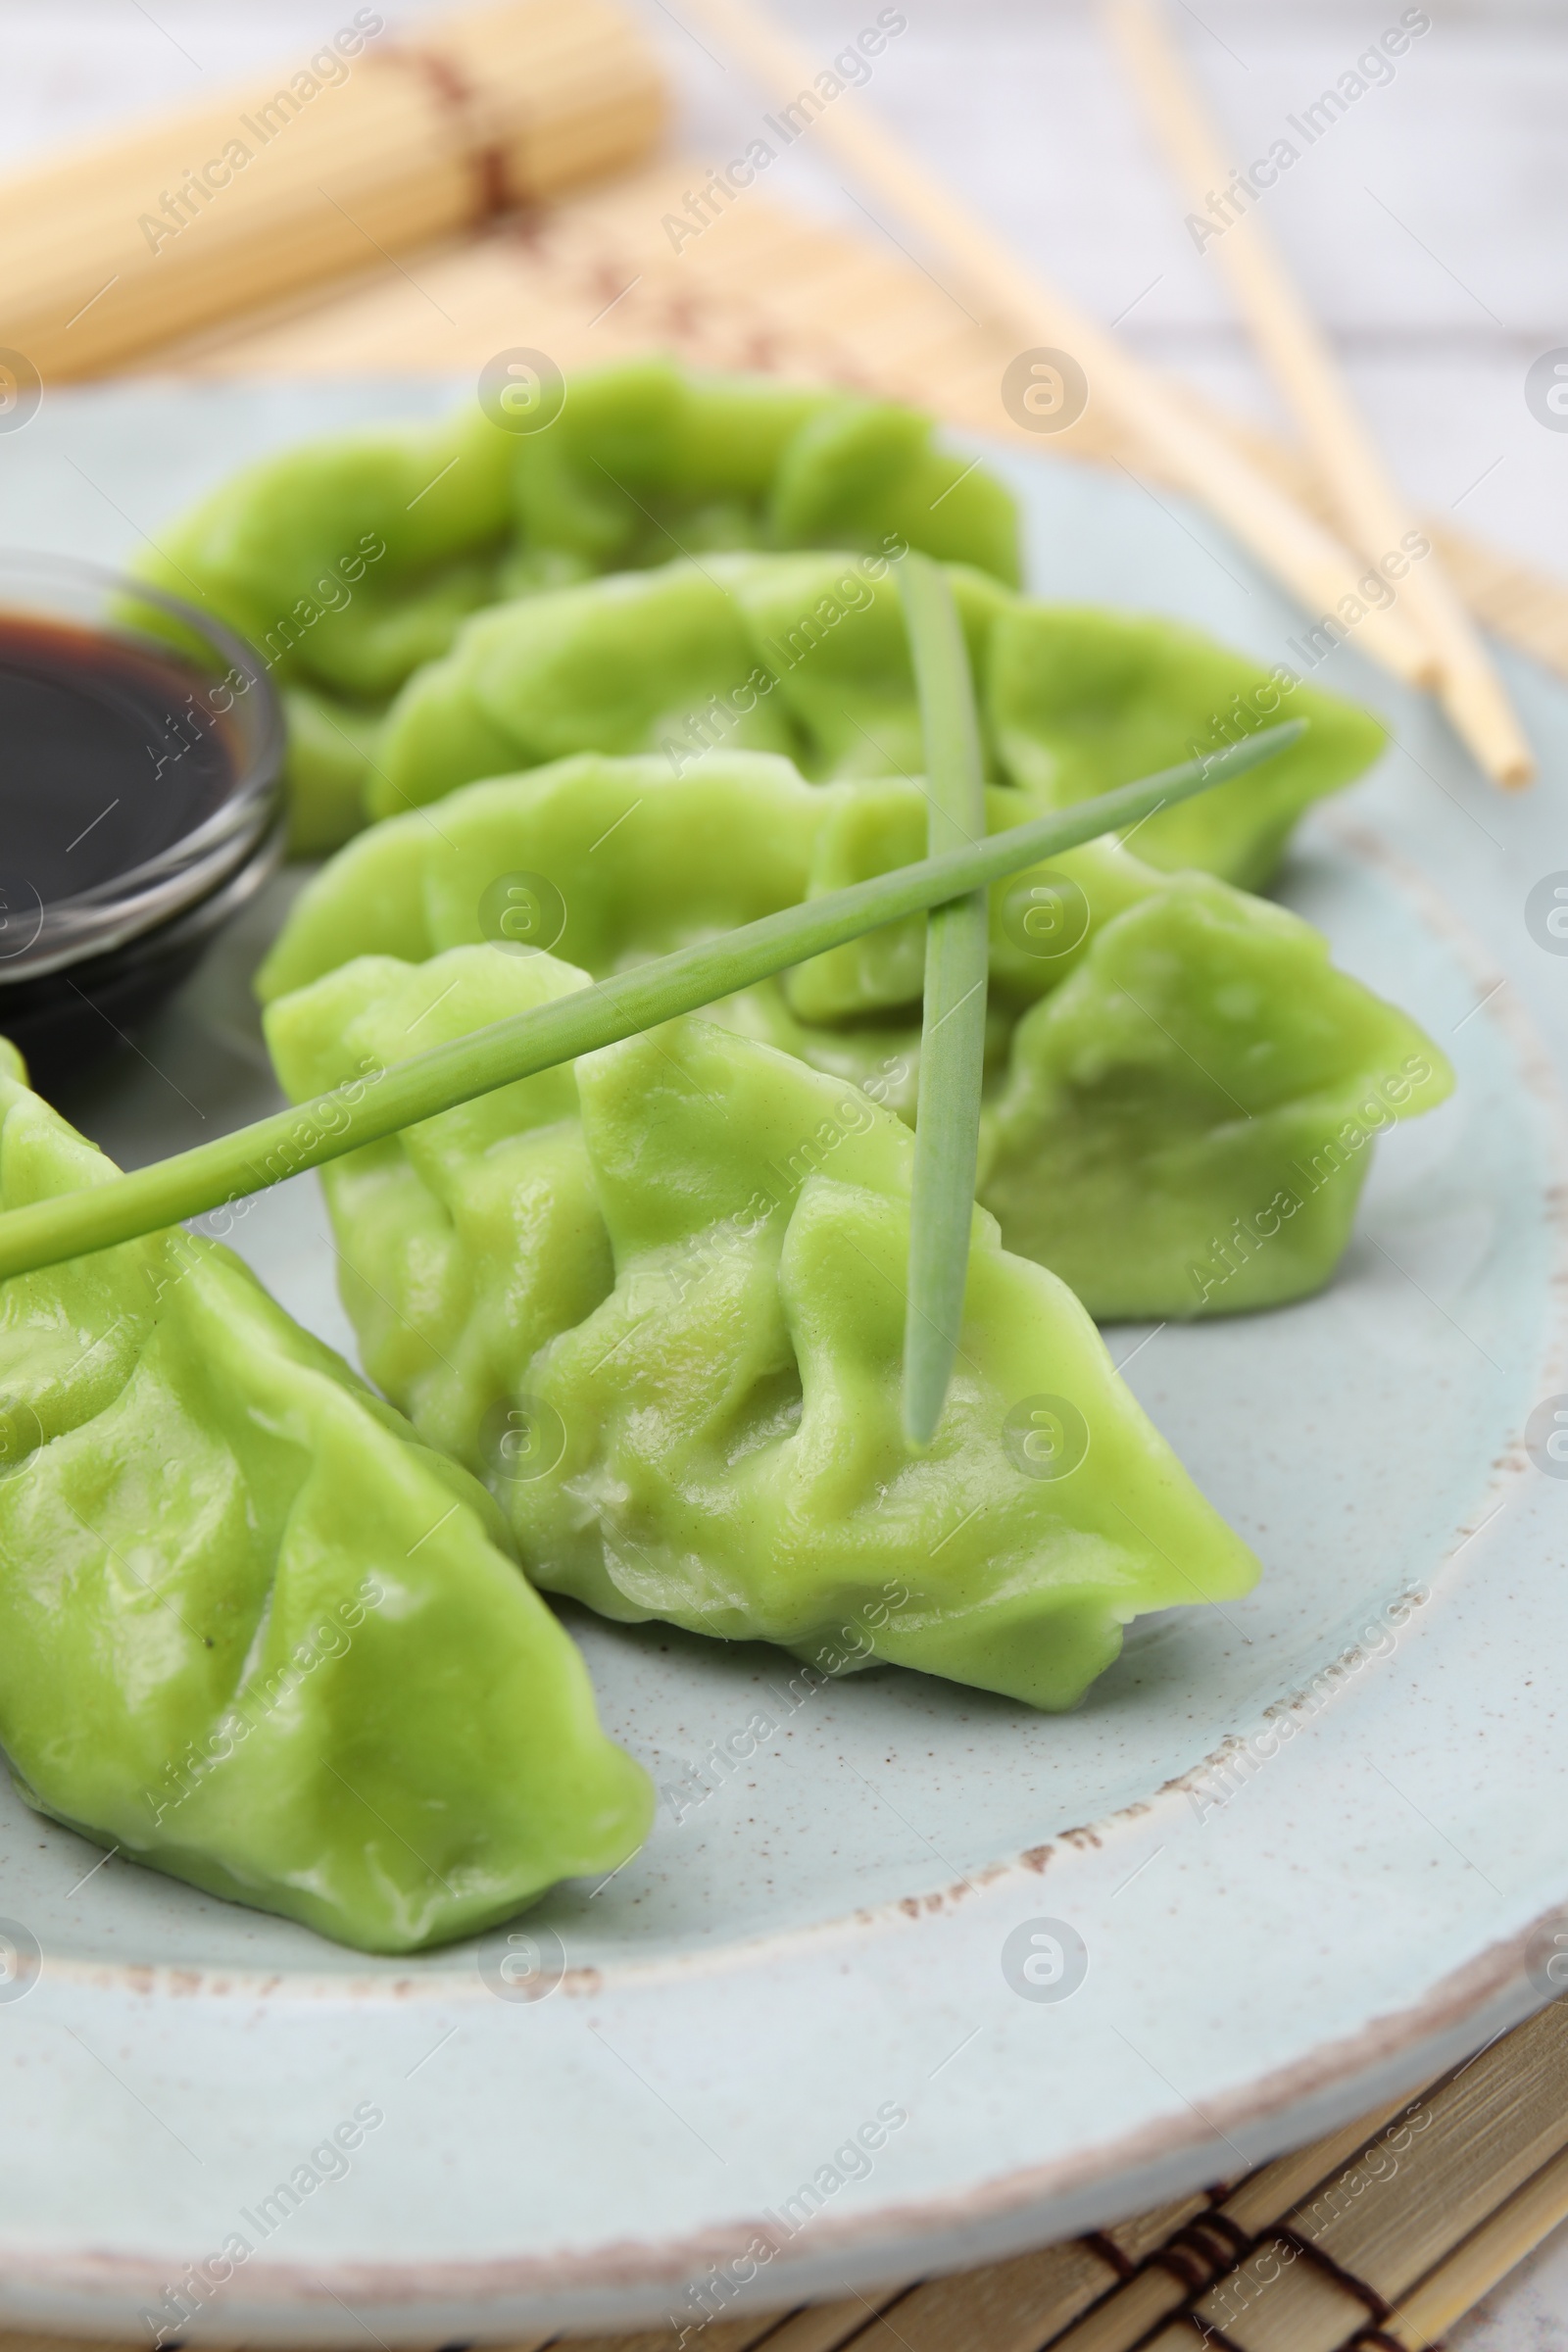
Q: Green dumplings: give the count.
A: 5